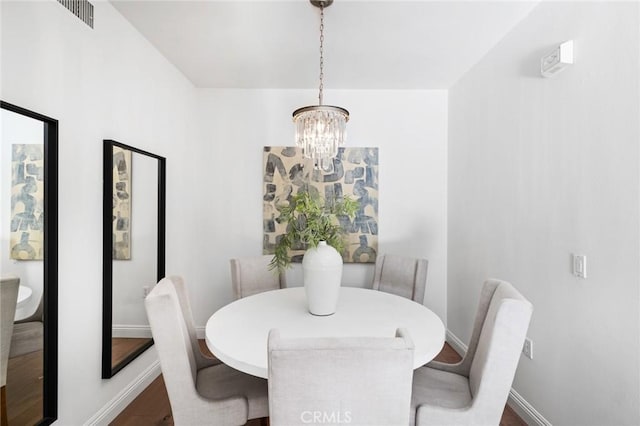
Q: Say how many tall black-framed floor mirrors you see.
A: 2